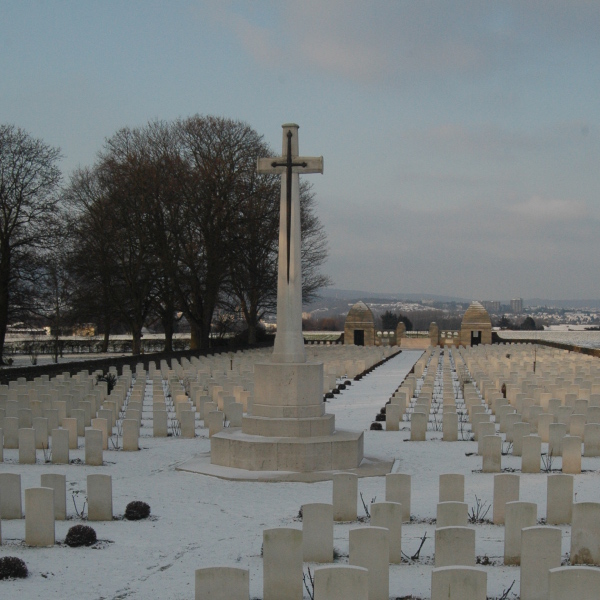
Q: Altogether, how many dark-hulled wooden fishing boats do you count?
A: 0